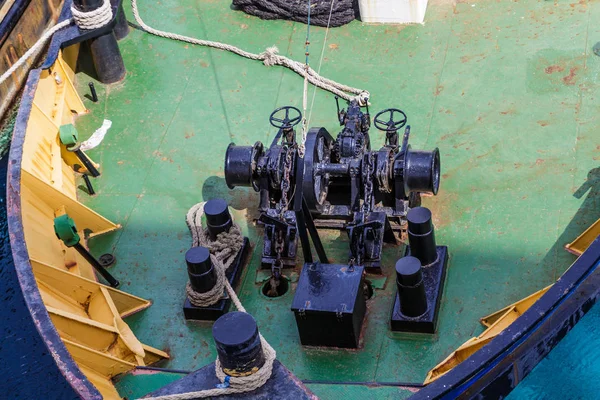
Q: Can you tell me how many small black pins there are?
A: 2